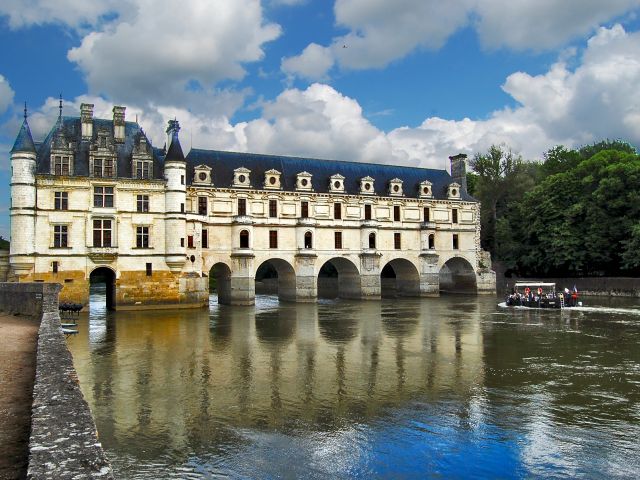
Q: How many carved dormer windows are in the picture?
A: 12